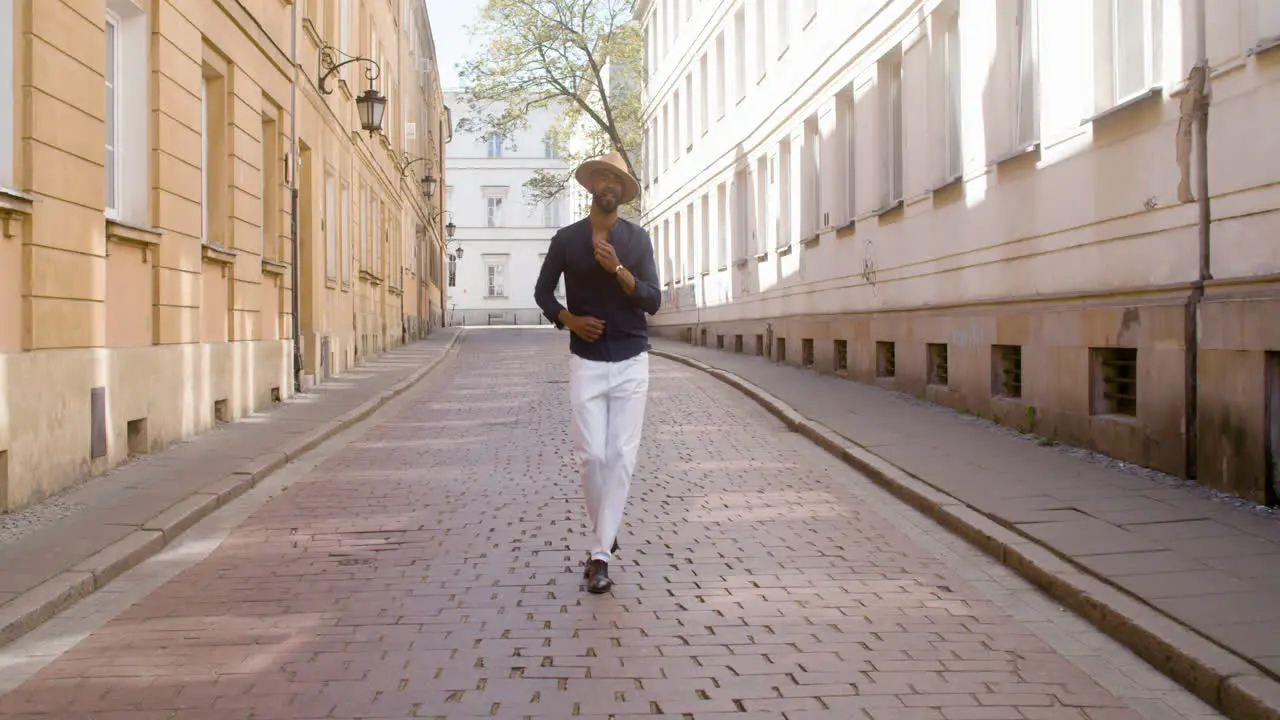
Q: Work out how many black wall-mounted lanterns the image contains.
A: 4